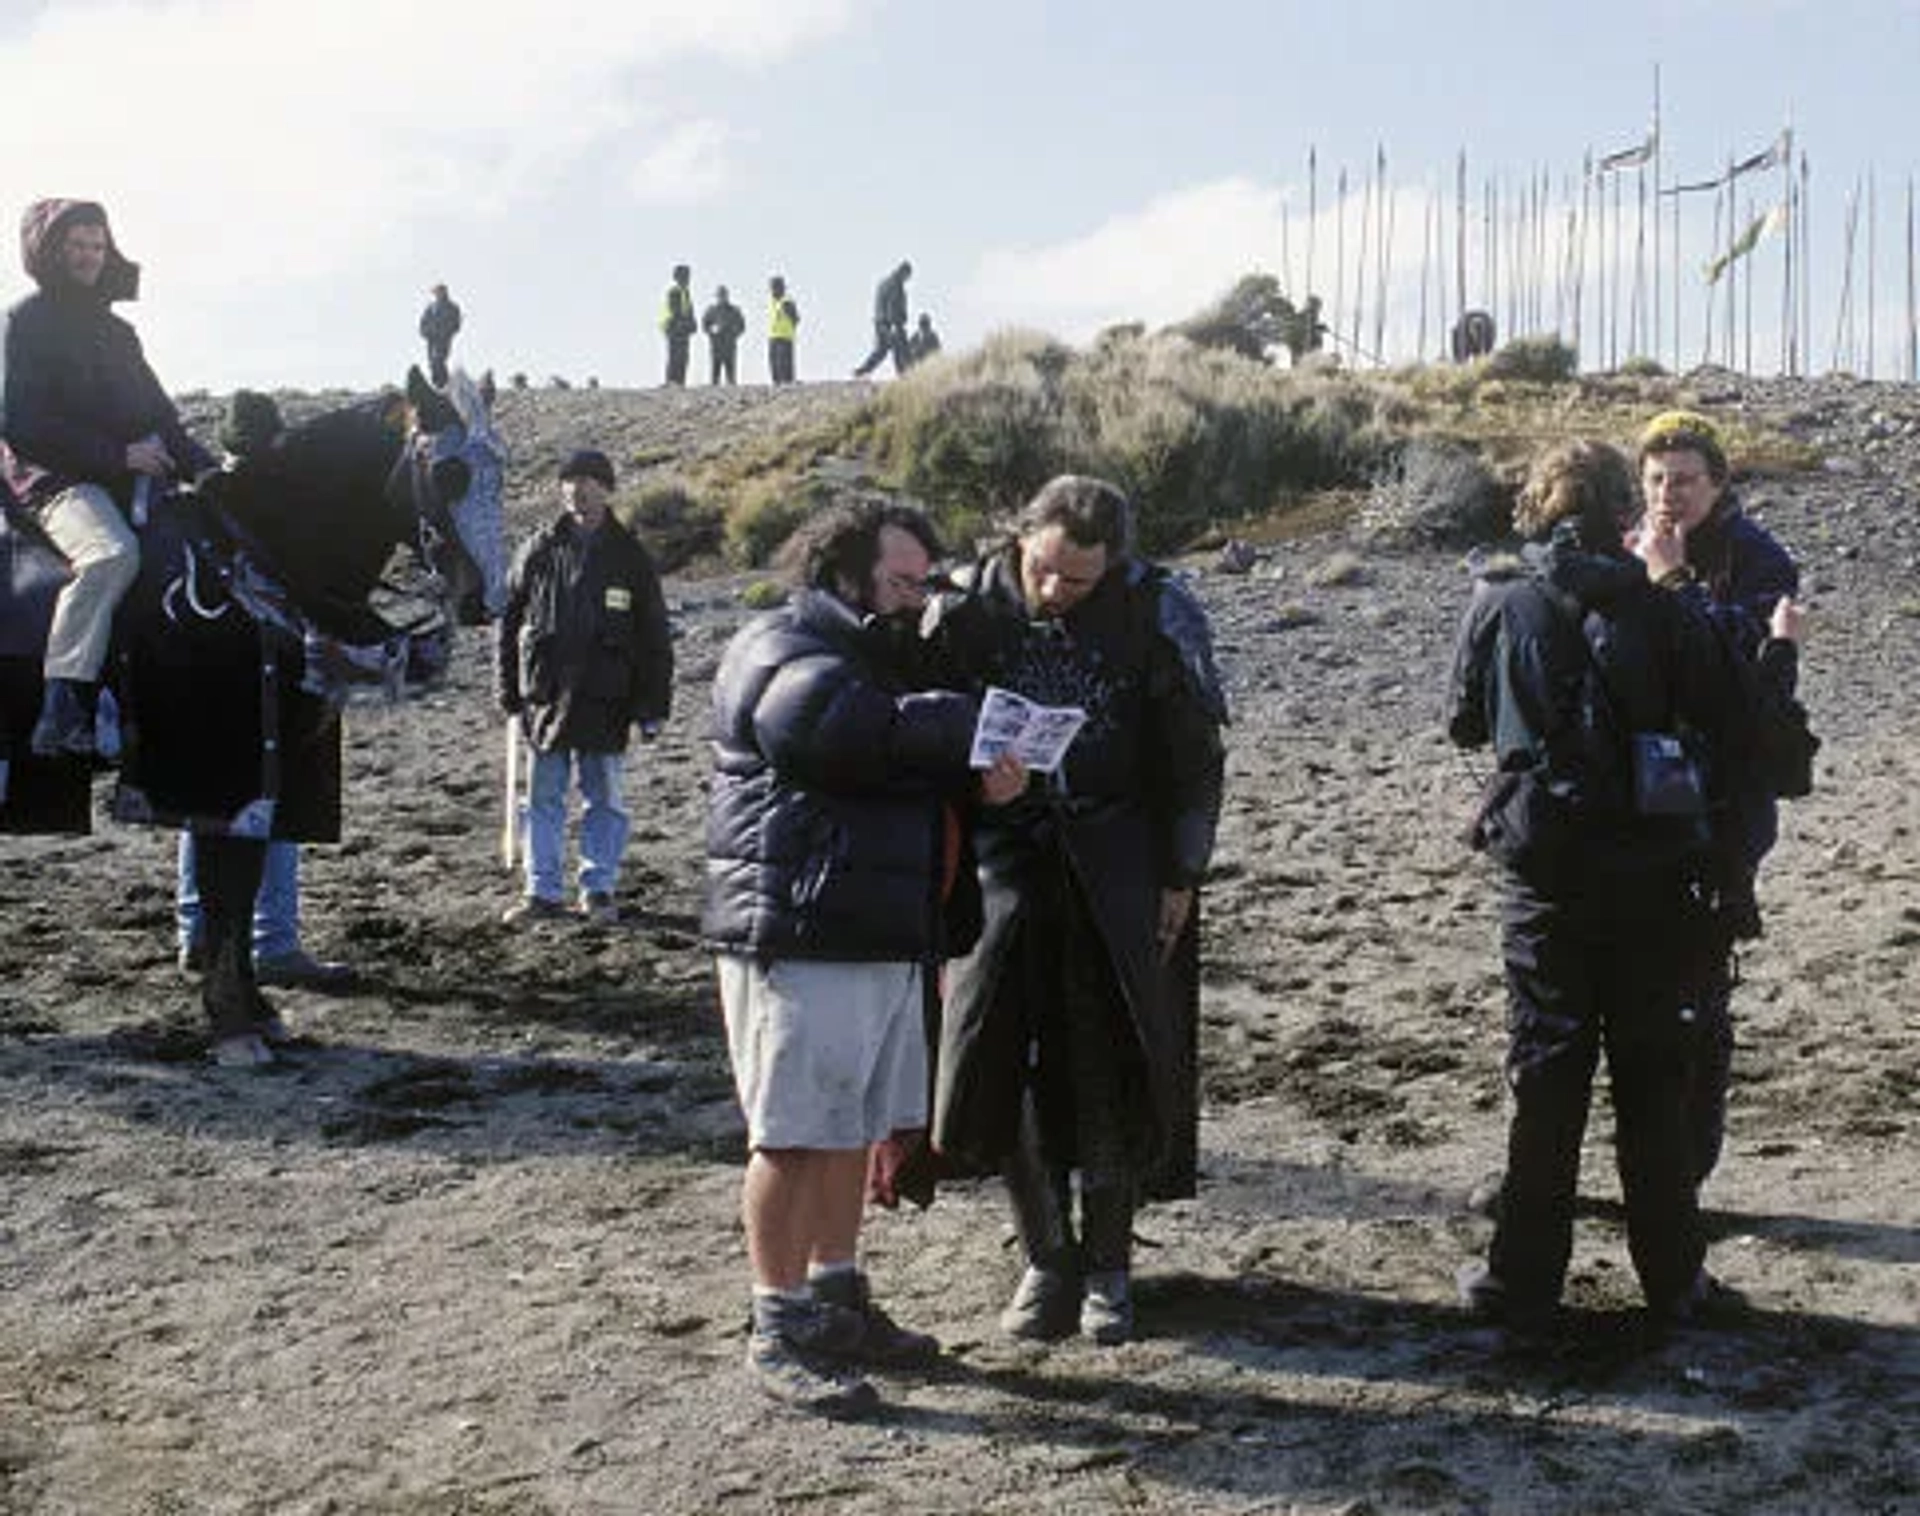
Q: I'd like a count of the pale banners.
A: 3